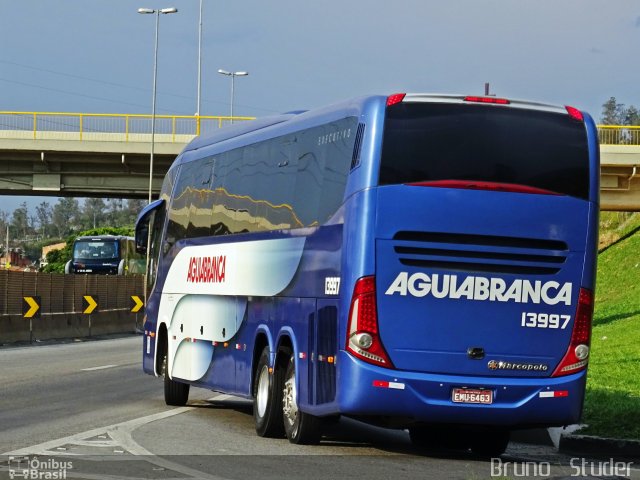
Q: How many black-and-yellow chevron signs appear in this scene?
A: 3